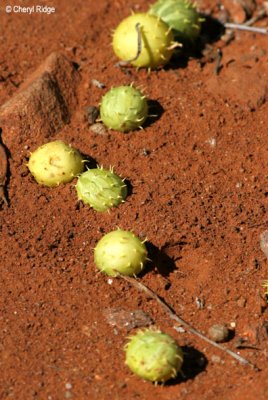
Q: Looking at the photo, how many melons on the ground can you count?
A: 7